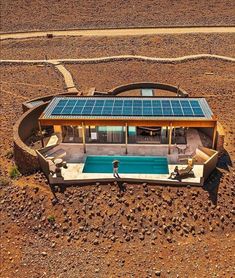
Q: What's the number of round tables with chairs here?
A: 1